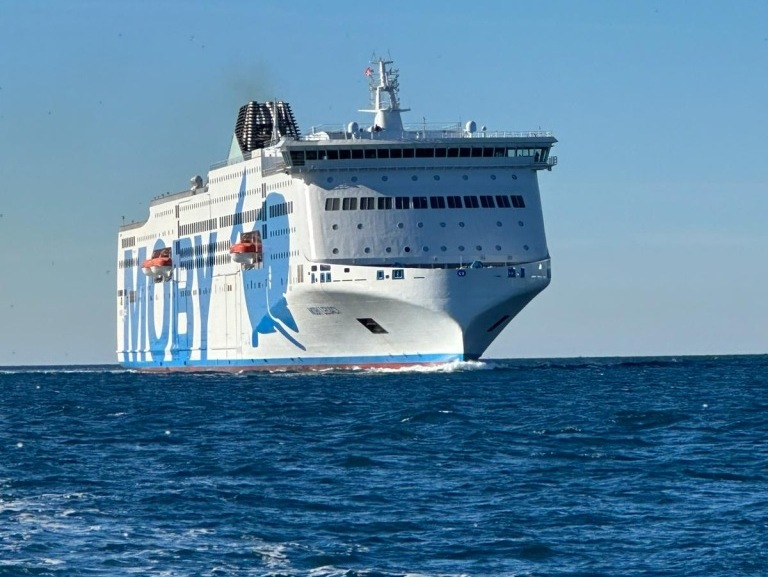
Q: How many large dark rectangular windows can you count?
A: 12